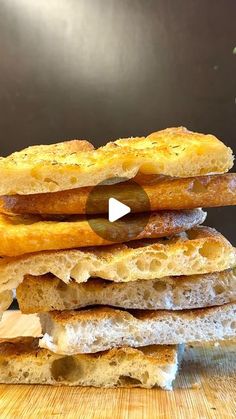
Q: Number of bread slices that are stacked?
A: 7